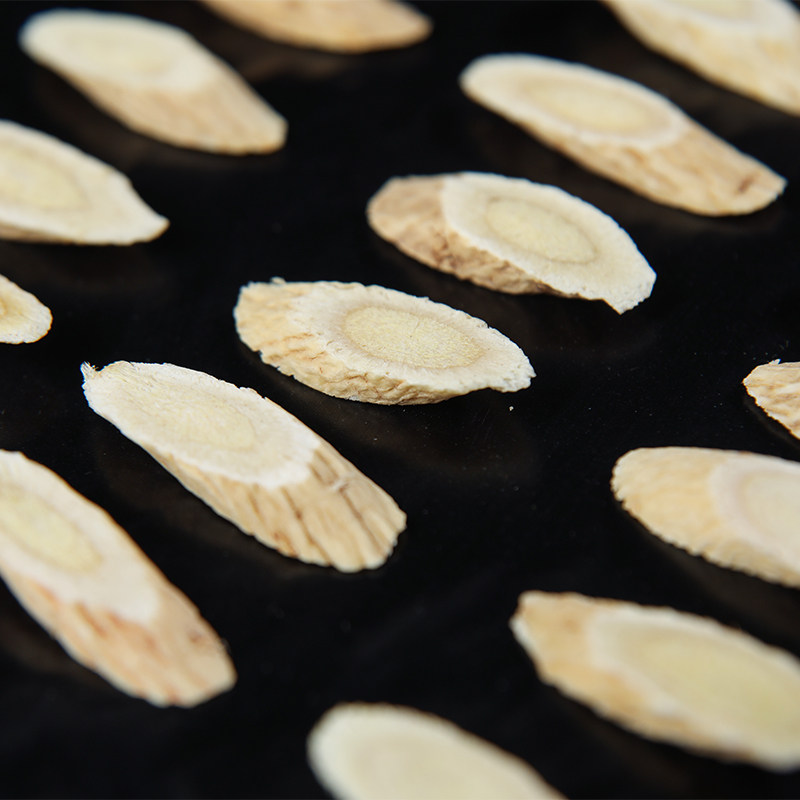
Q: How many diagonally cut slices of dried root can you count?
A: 14